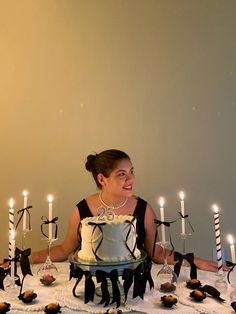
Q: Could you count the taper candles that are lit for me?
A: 8